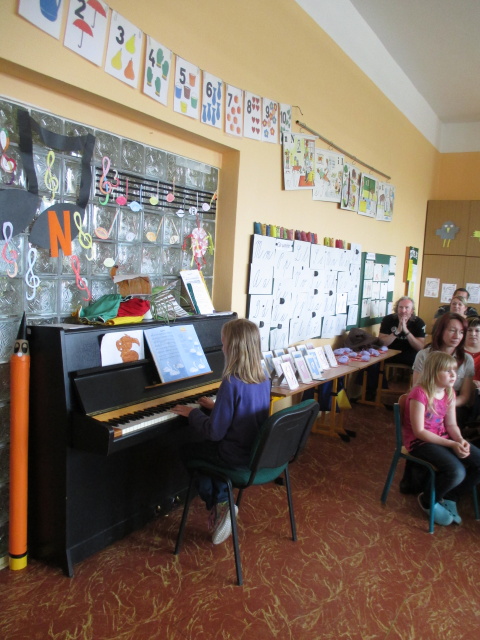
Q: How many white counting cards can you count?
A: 10